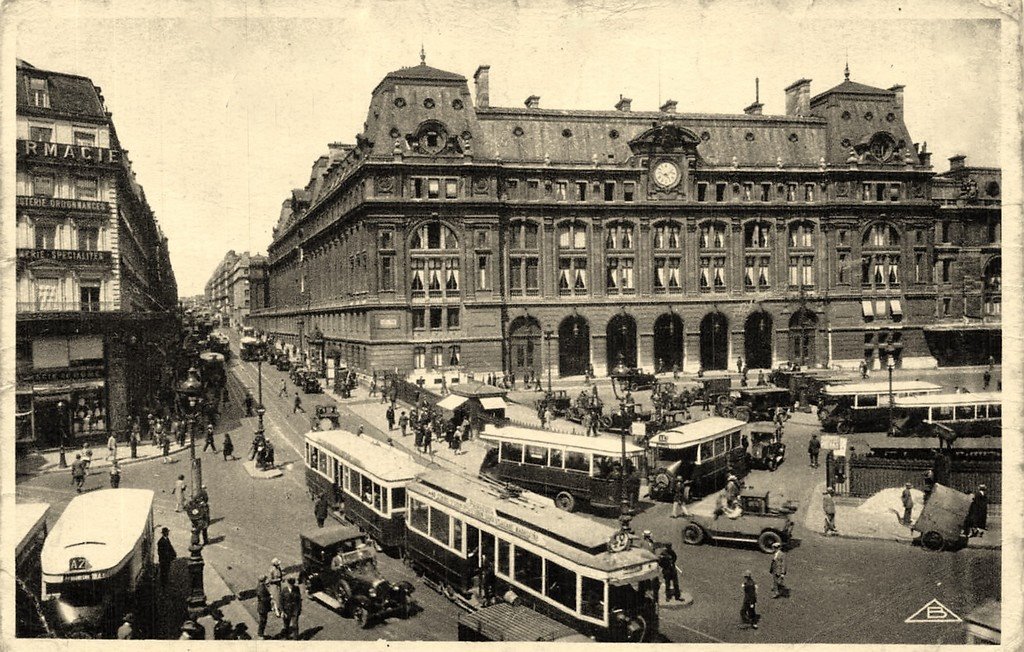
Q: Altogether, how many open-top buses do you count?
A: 0